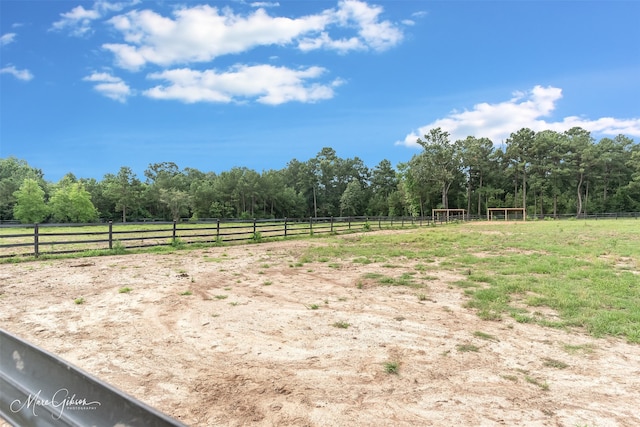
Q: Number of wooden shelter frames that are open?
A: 2